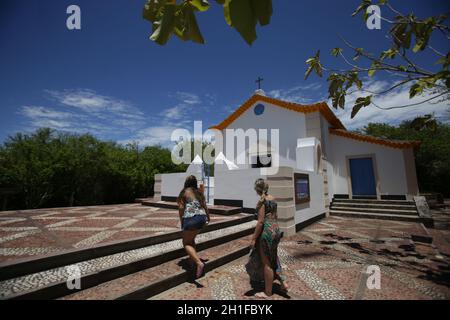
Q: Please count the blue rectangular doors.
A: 1